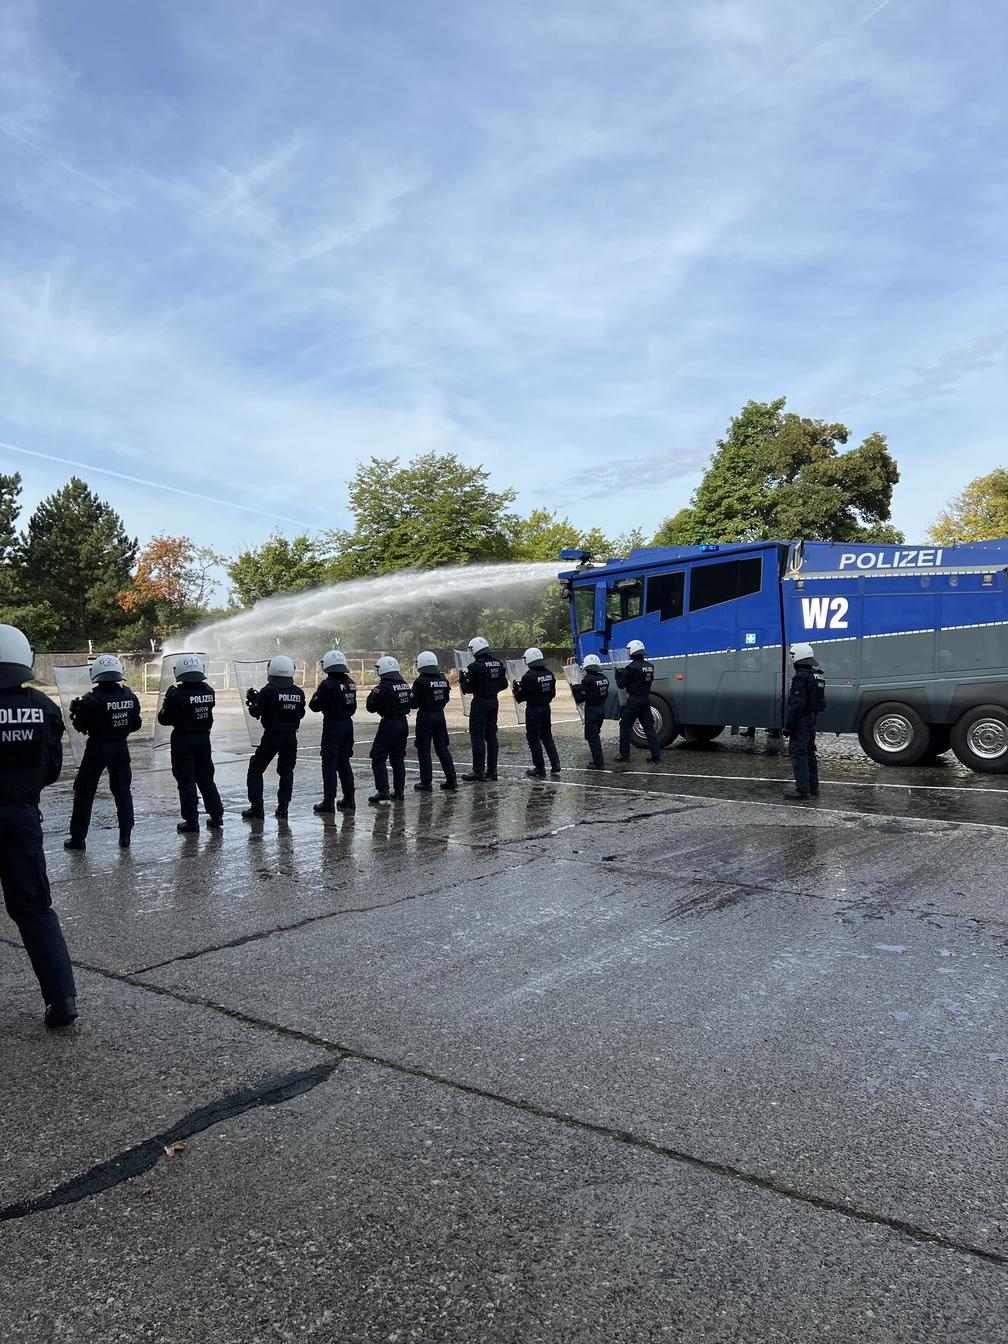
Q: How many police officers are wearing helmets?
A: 12